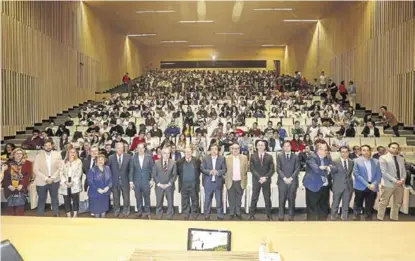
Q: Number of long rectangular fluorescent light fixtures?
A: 9